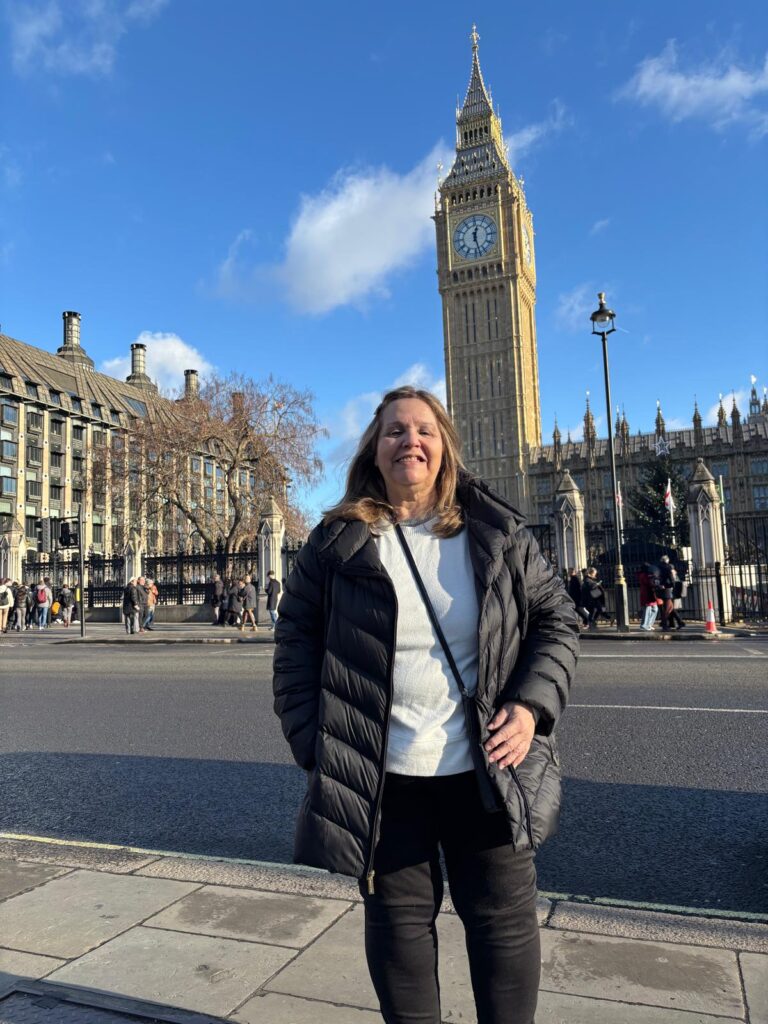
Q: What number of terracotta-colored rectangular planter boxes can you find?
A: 0